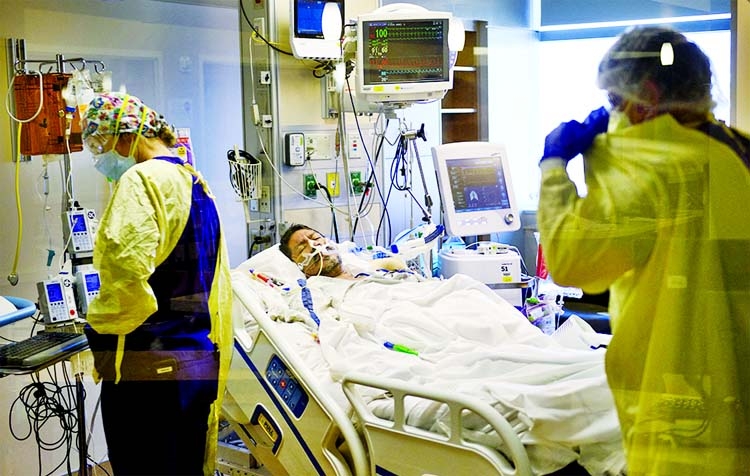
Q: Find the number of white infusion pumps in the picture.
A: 3